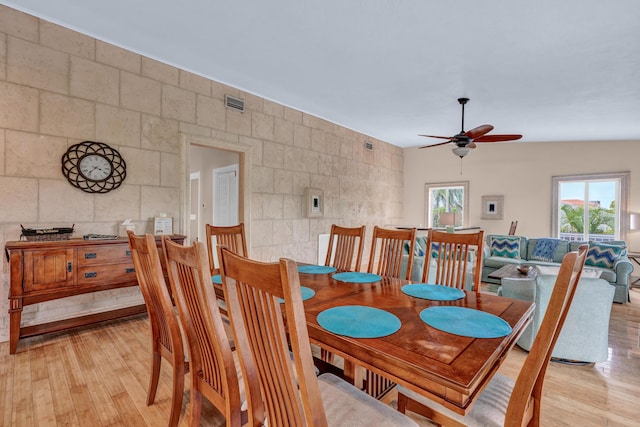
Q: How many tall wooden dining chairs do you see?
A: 8